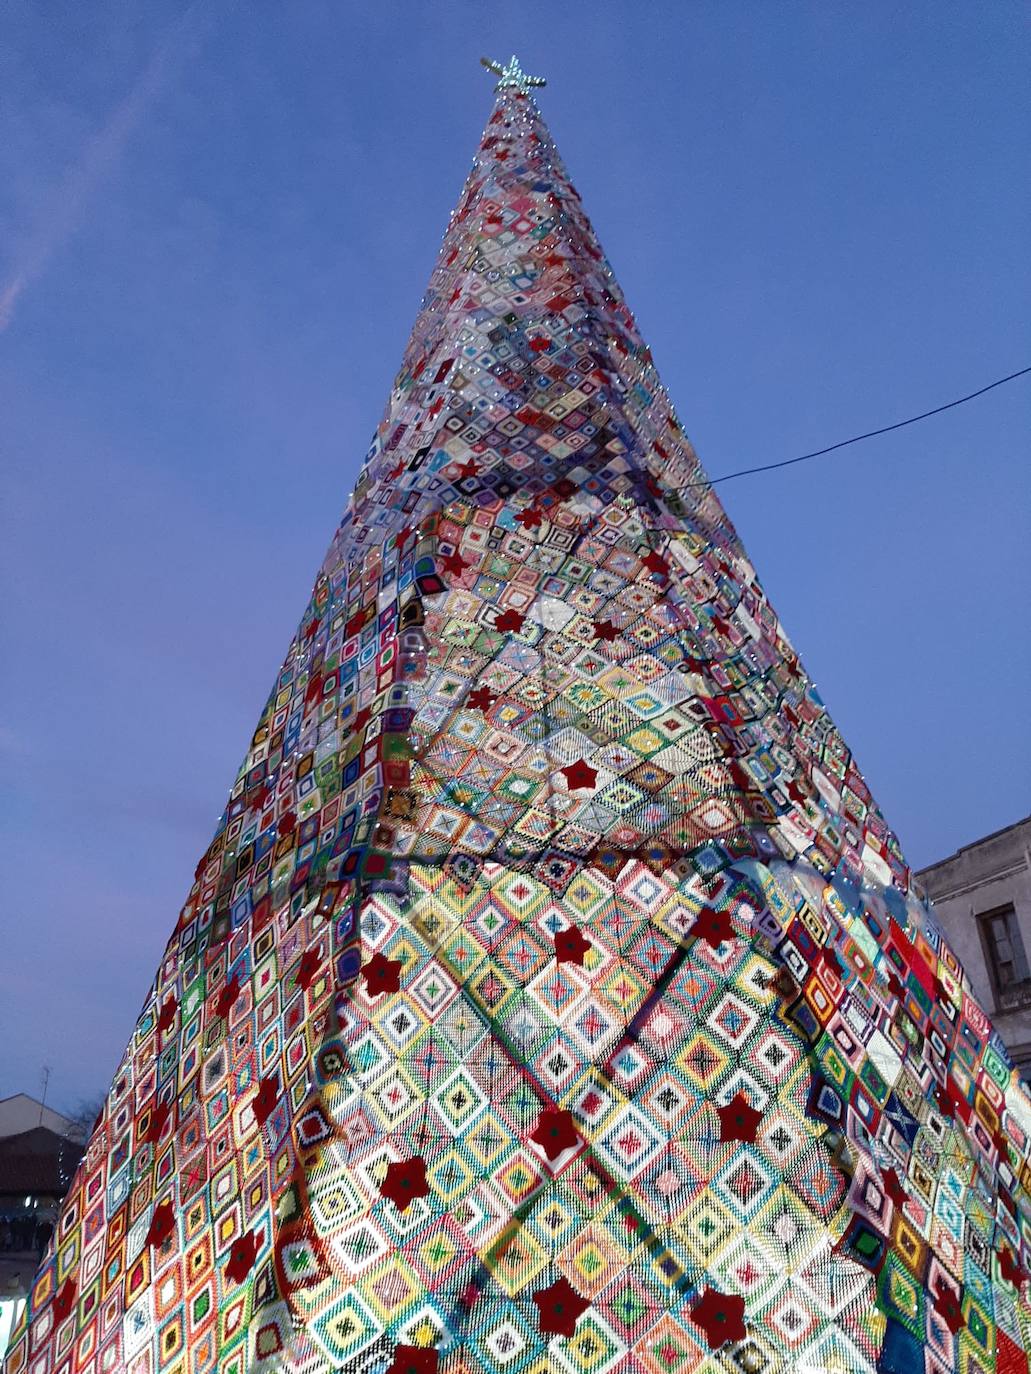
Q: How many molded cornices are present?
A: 1